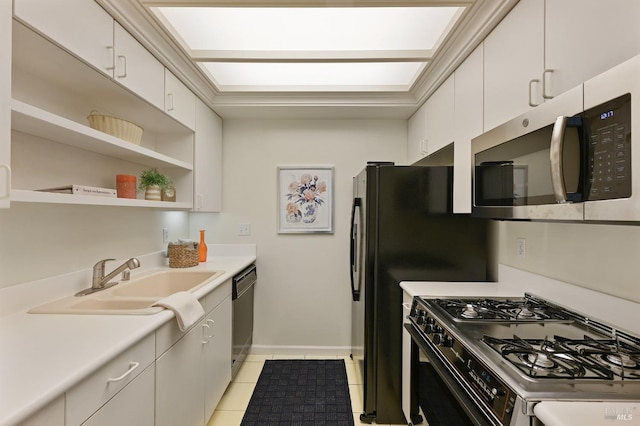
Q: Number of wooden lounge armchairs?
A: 0